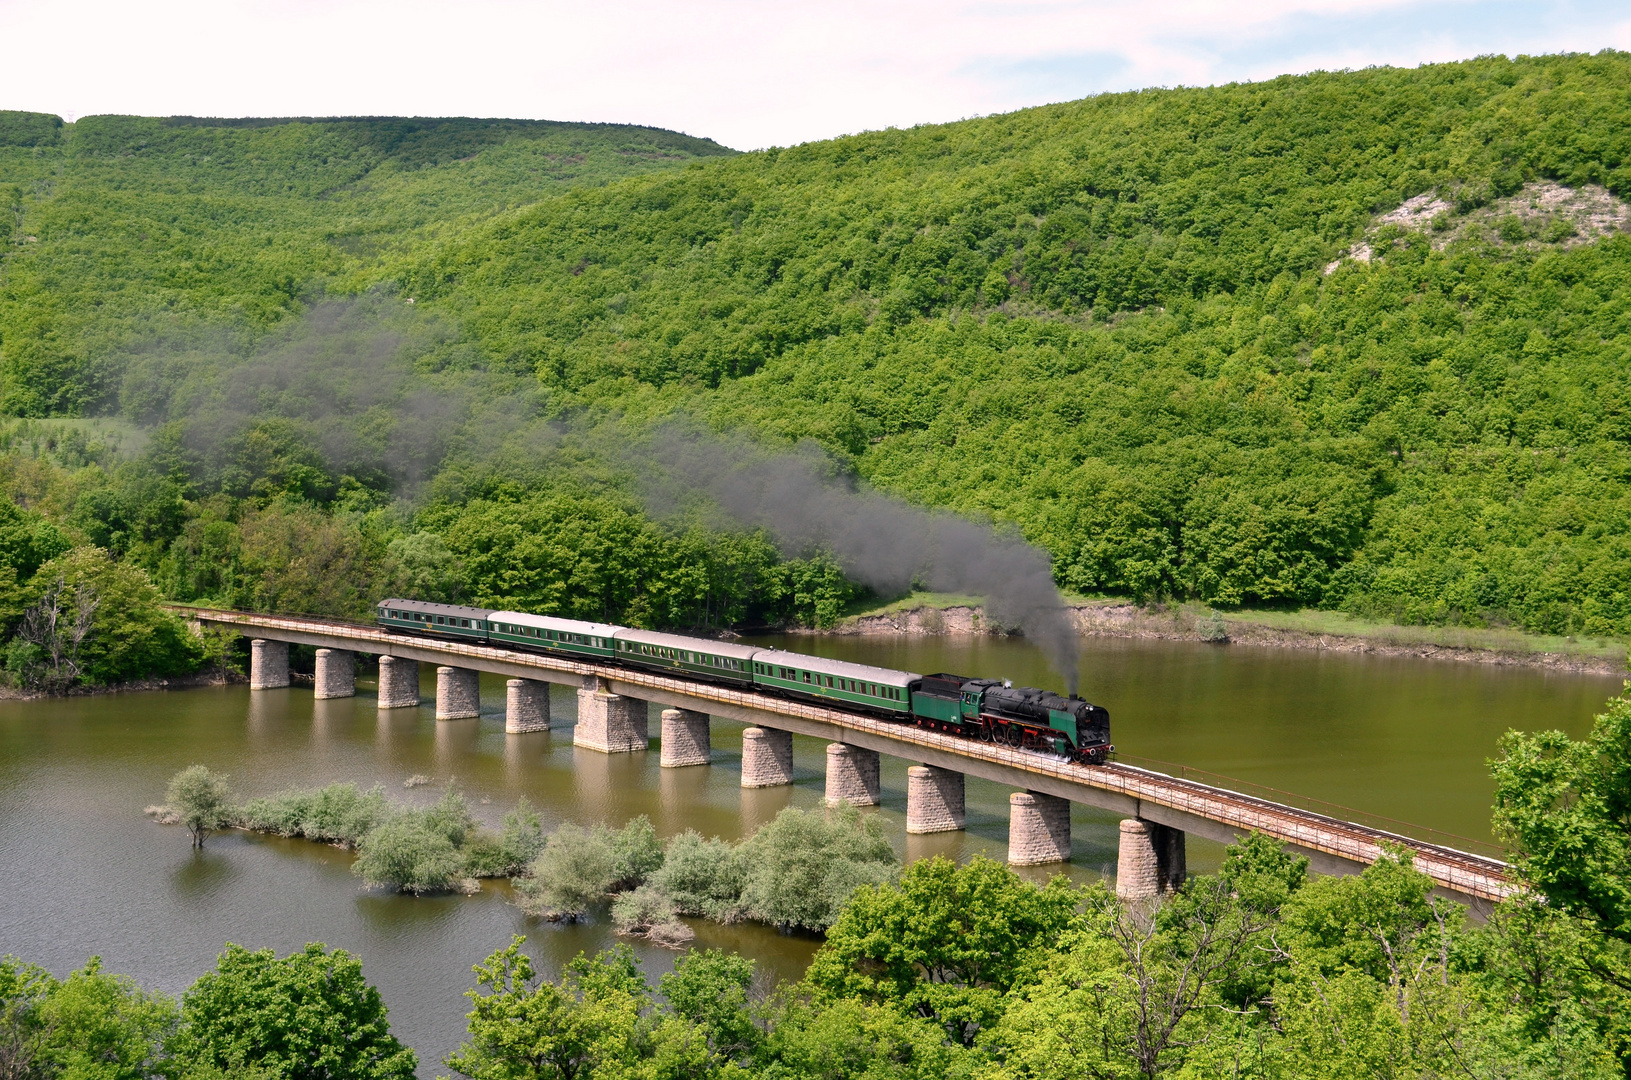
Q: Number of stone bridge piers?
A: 12